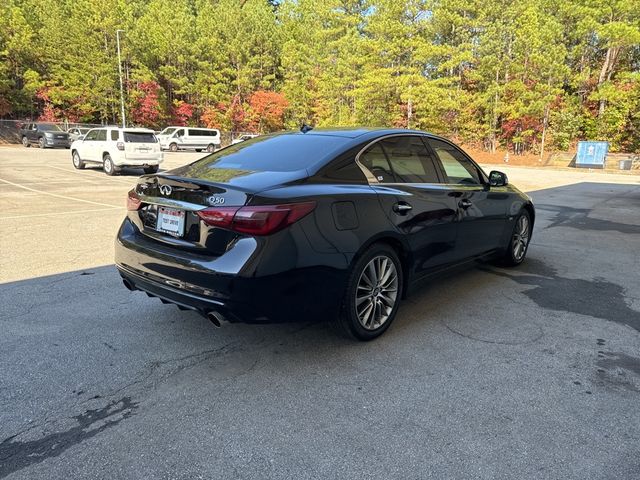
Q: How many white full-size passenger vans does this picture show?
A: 1